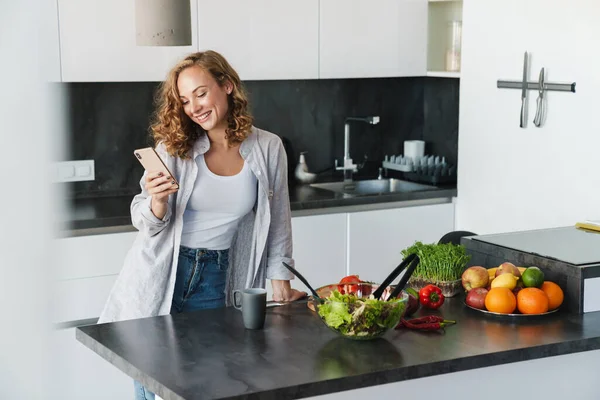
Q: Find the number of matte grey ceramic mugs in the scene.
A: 1